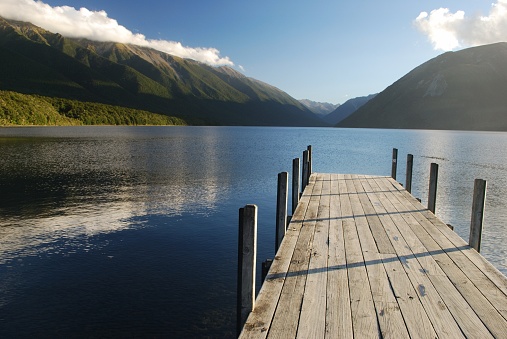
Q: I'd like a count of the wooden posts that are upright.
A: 9